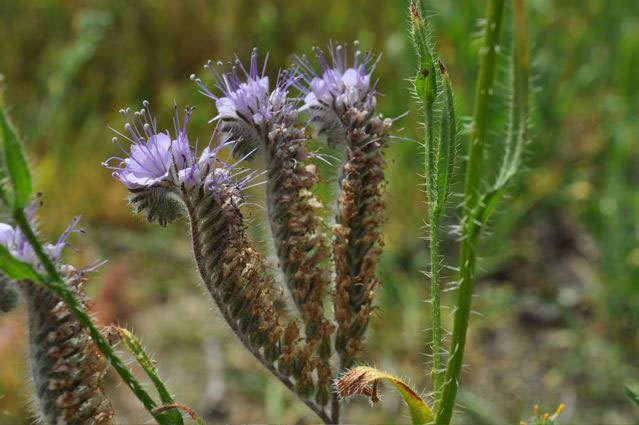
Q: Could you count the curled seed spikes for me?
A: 4